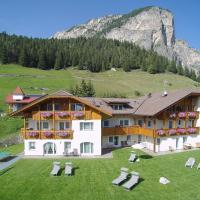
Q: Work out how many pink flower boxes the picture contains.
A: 13